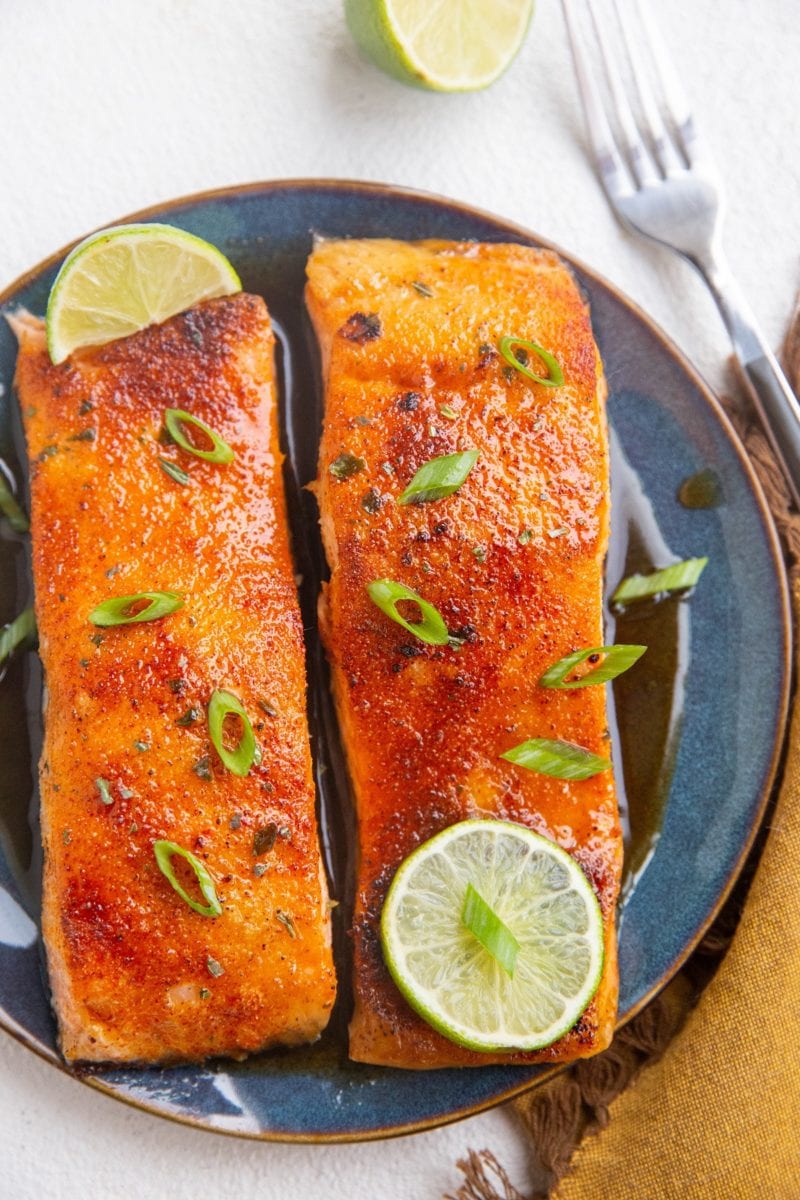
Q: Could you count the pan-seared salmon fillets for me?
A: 2